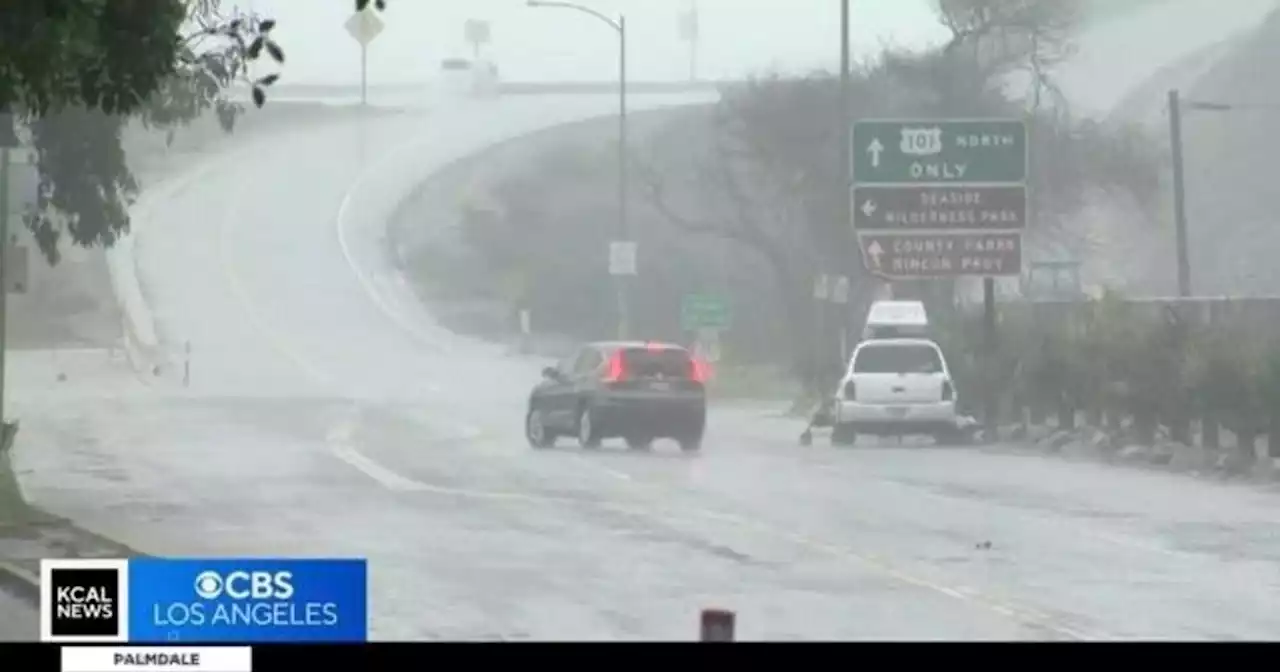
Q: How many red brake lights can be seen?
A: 3